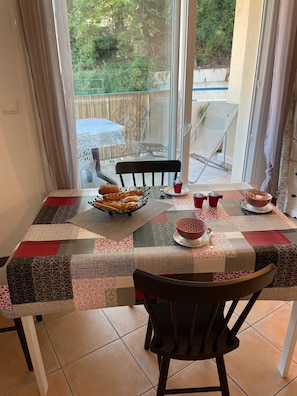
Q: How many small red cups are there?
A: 3